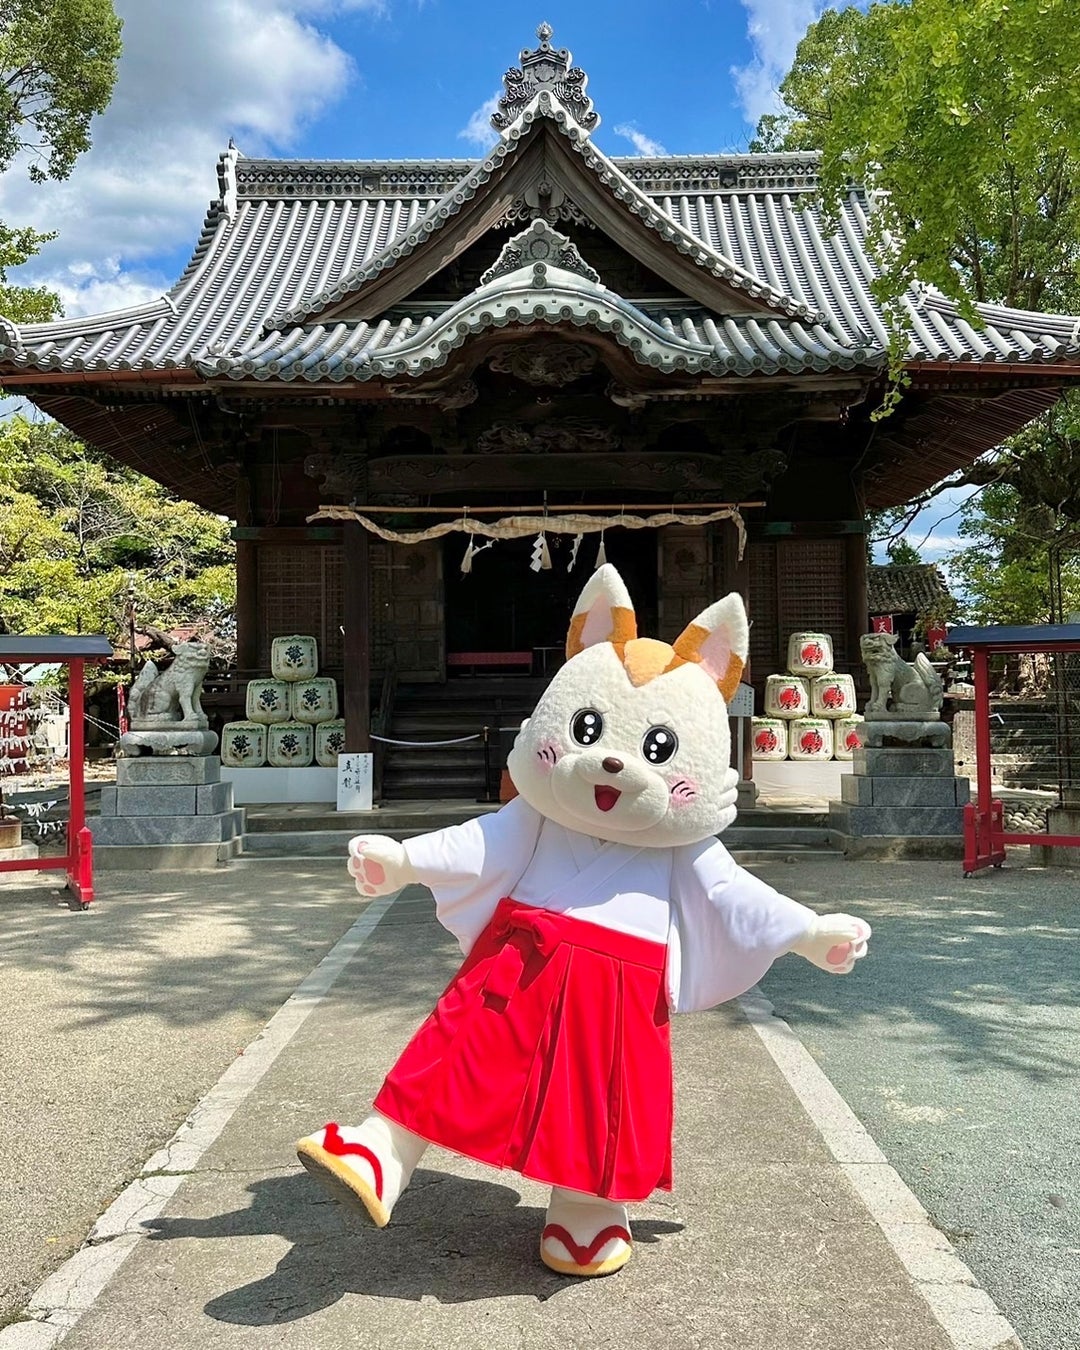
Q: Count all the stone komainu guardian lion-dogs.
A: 2